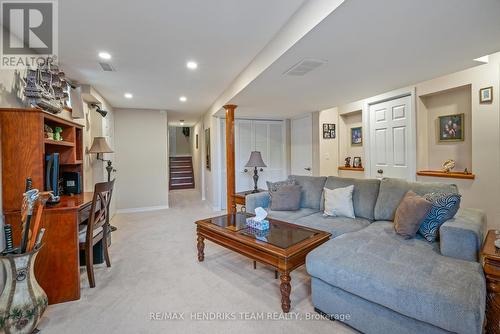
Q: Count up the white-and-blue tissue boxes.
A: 1